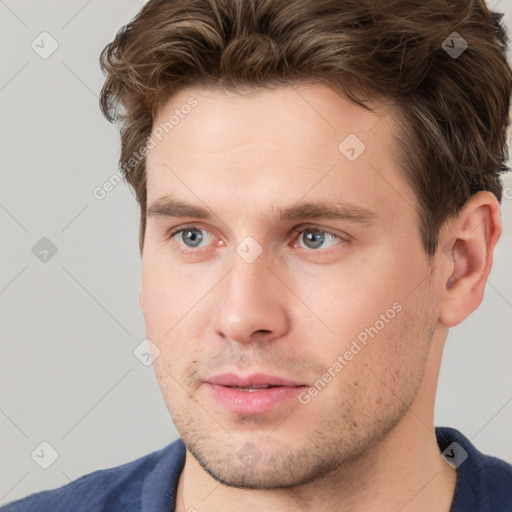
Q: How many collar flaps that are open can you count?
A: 2